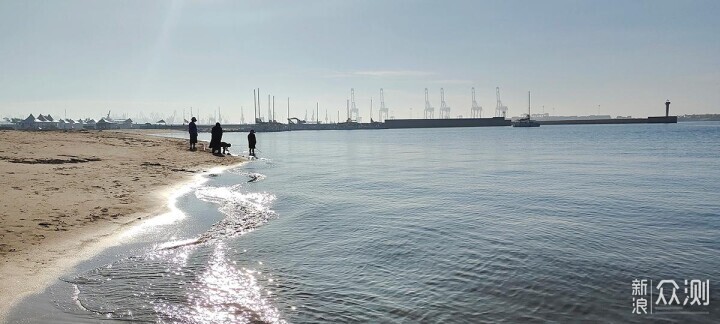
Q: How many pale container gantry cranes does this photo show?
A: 6